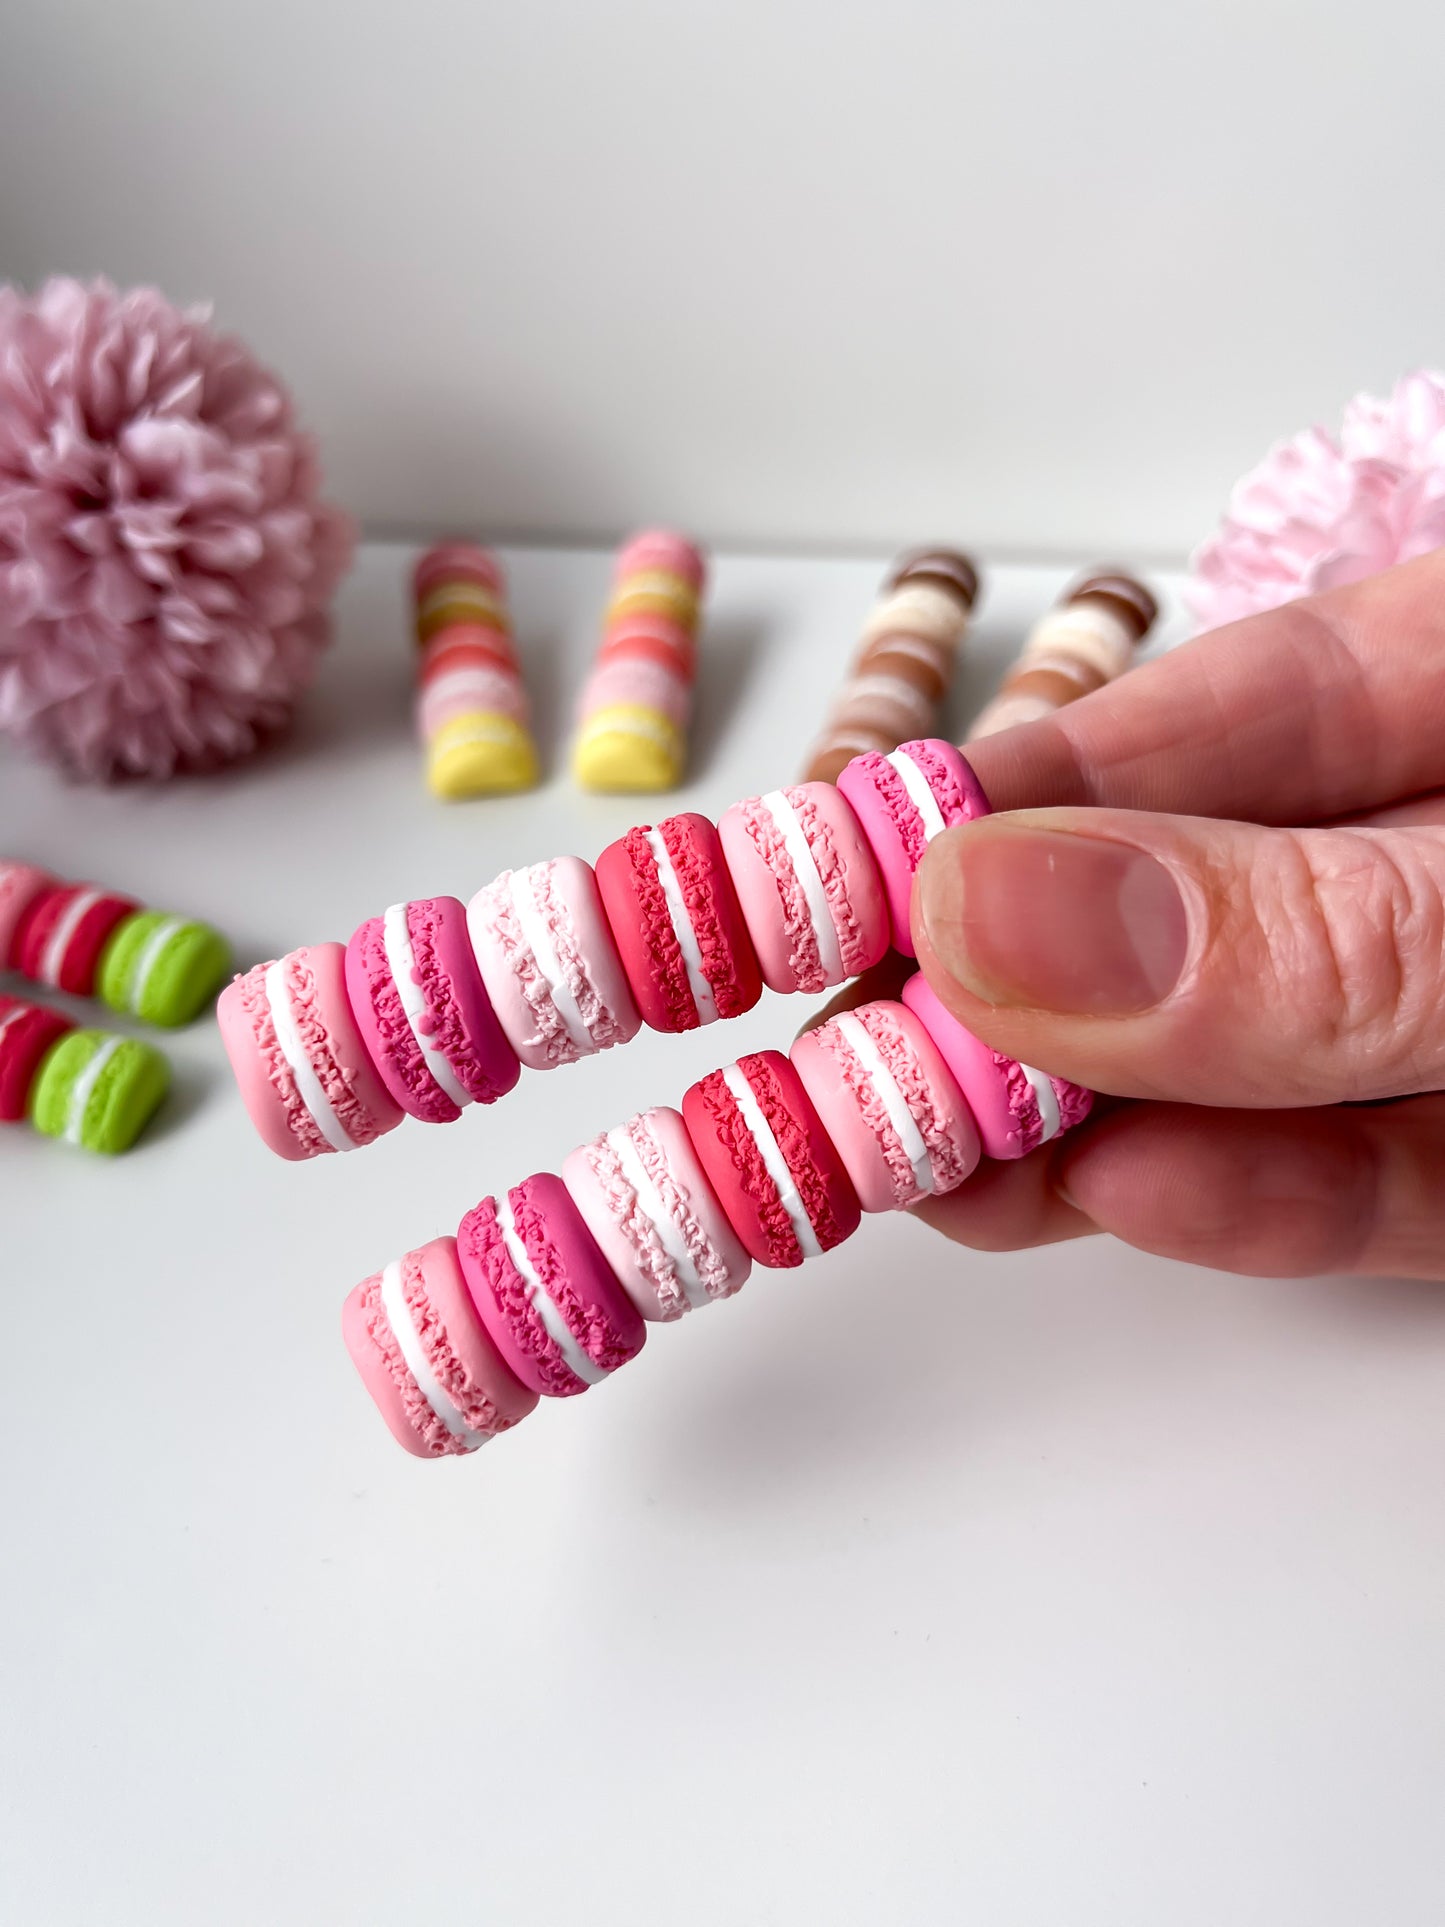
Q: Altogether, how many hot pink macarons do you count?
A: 4